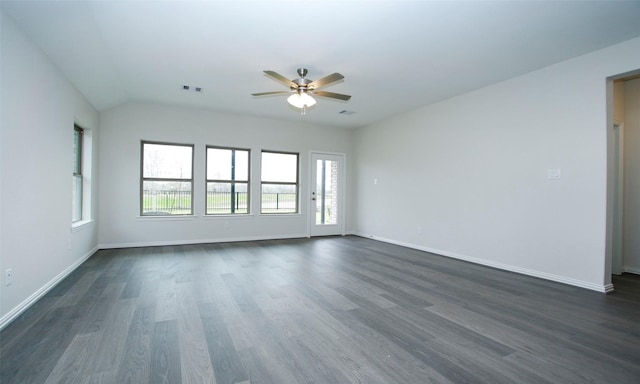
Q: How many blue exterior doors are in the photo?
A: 0